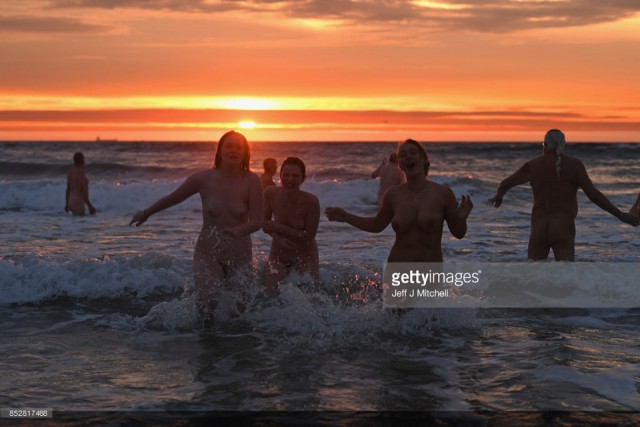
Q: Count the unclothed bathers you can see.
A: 7